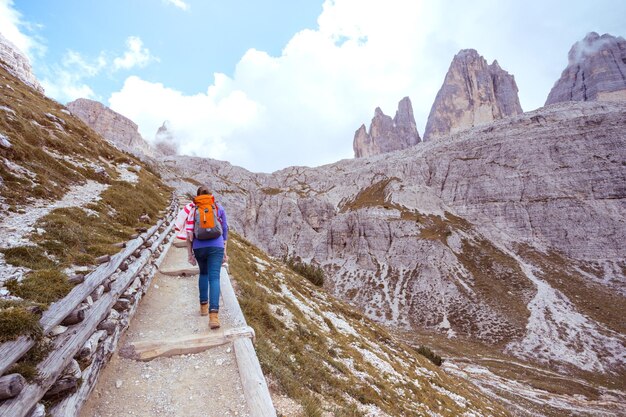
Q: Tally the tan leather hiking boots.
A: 2